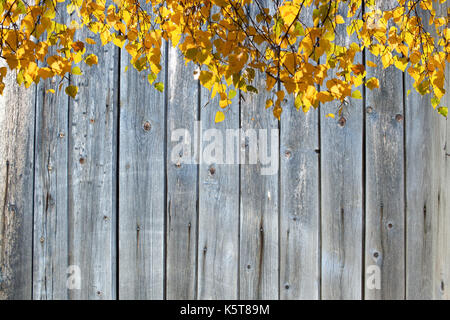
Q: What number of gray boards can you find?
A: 11